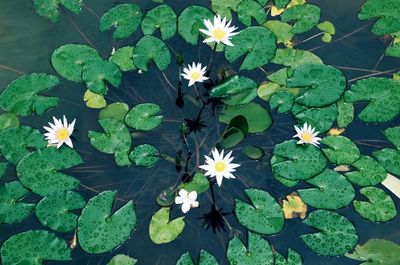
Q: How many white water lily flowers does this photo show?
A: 5